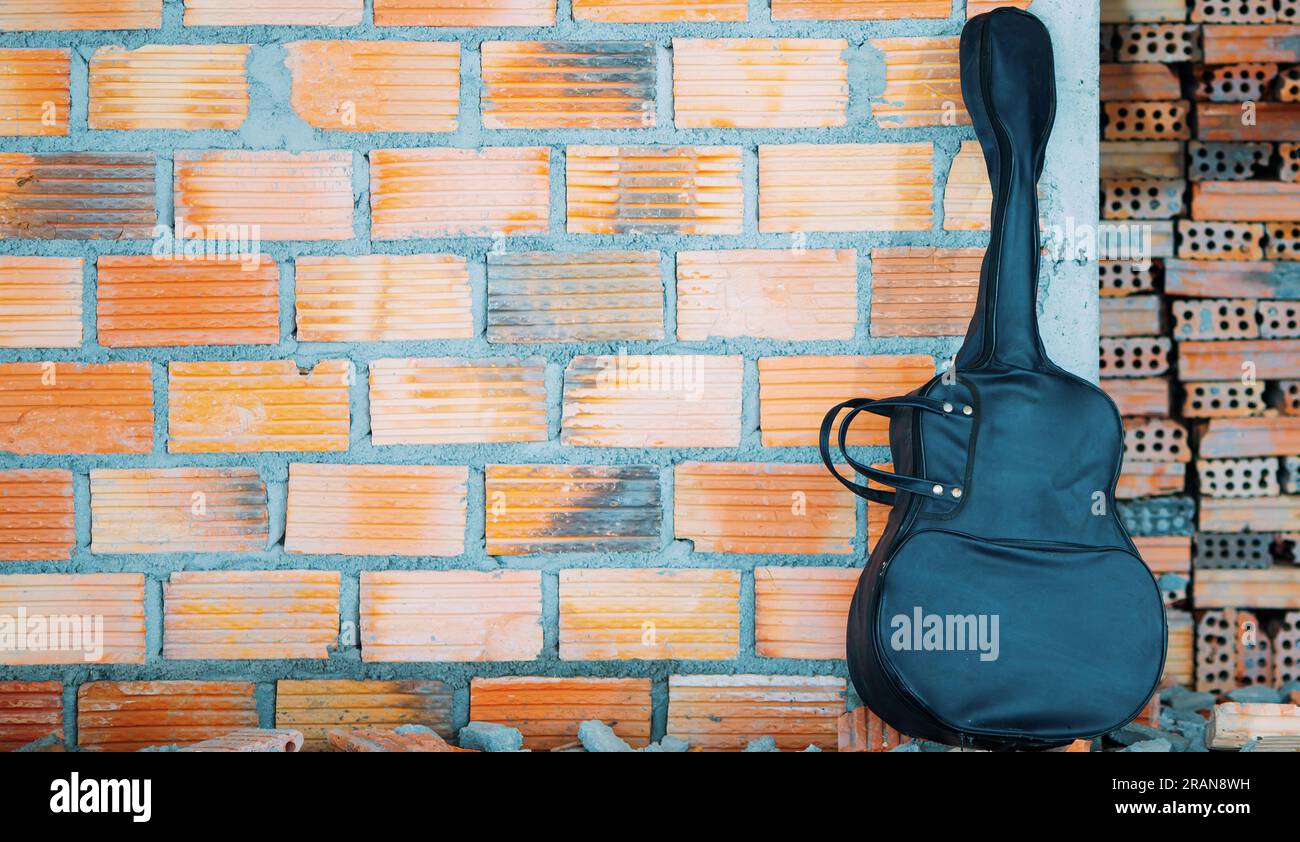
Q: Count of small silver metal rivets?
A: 4